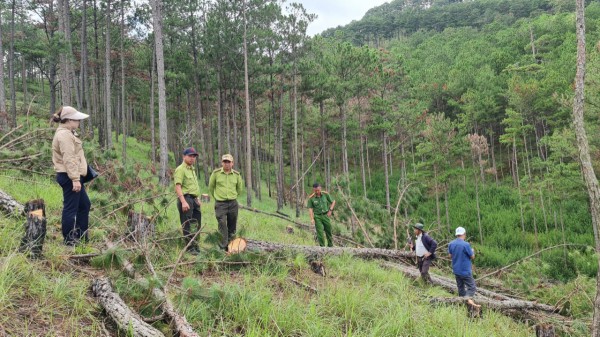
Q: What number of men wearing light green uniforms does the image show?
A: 2